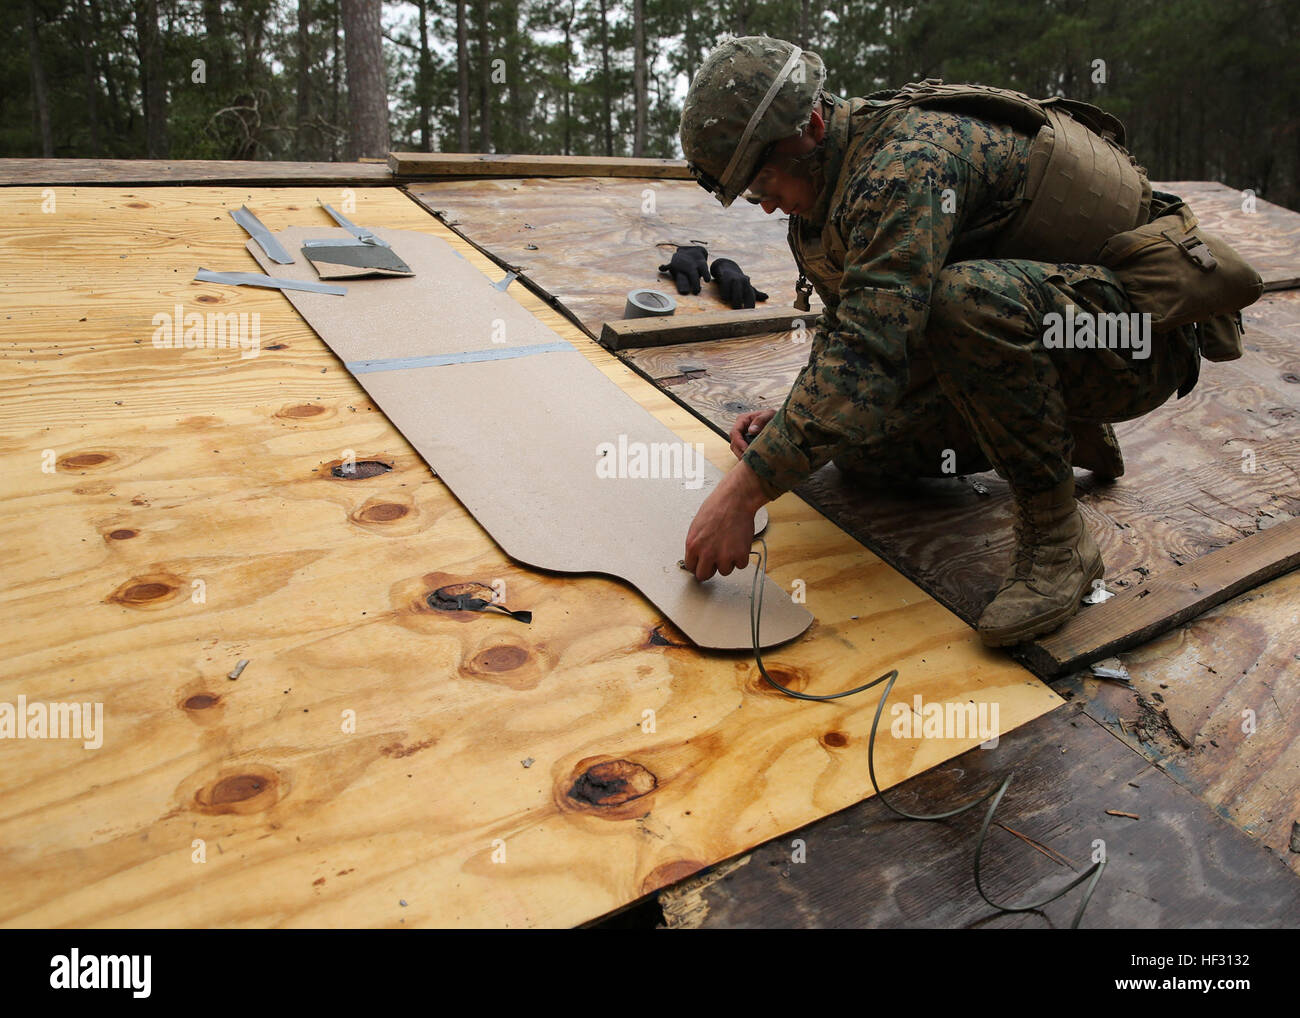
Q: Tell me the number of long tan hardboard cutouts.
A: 1